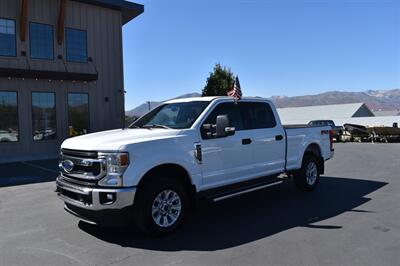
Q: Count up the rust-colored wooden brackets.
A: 2